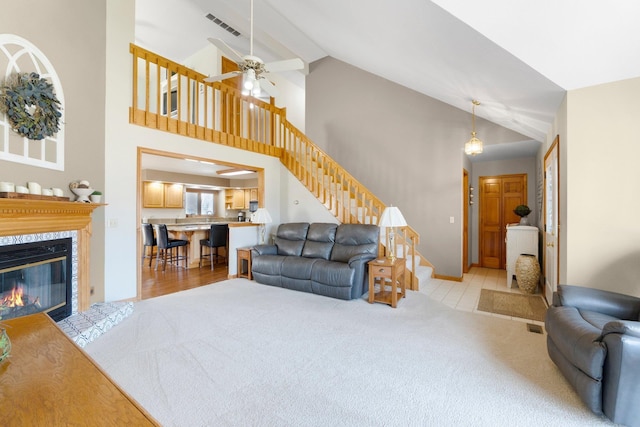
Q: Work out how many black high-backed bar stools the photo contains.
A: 3